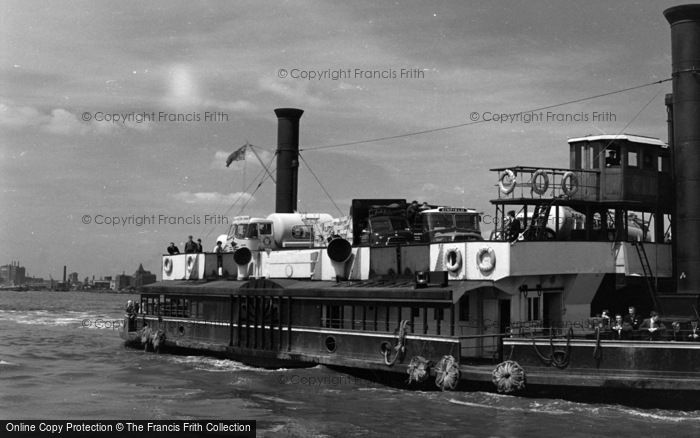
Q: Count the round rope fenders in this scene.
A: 3